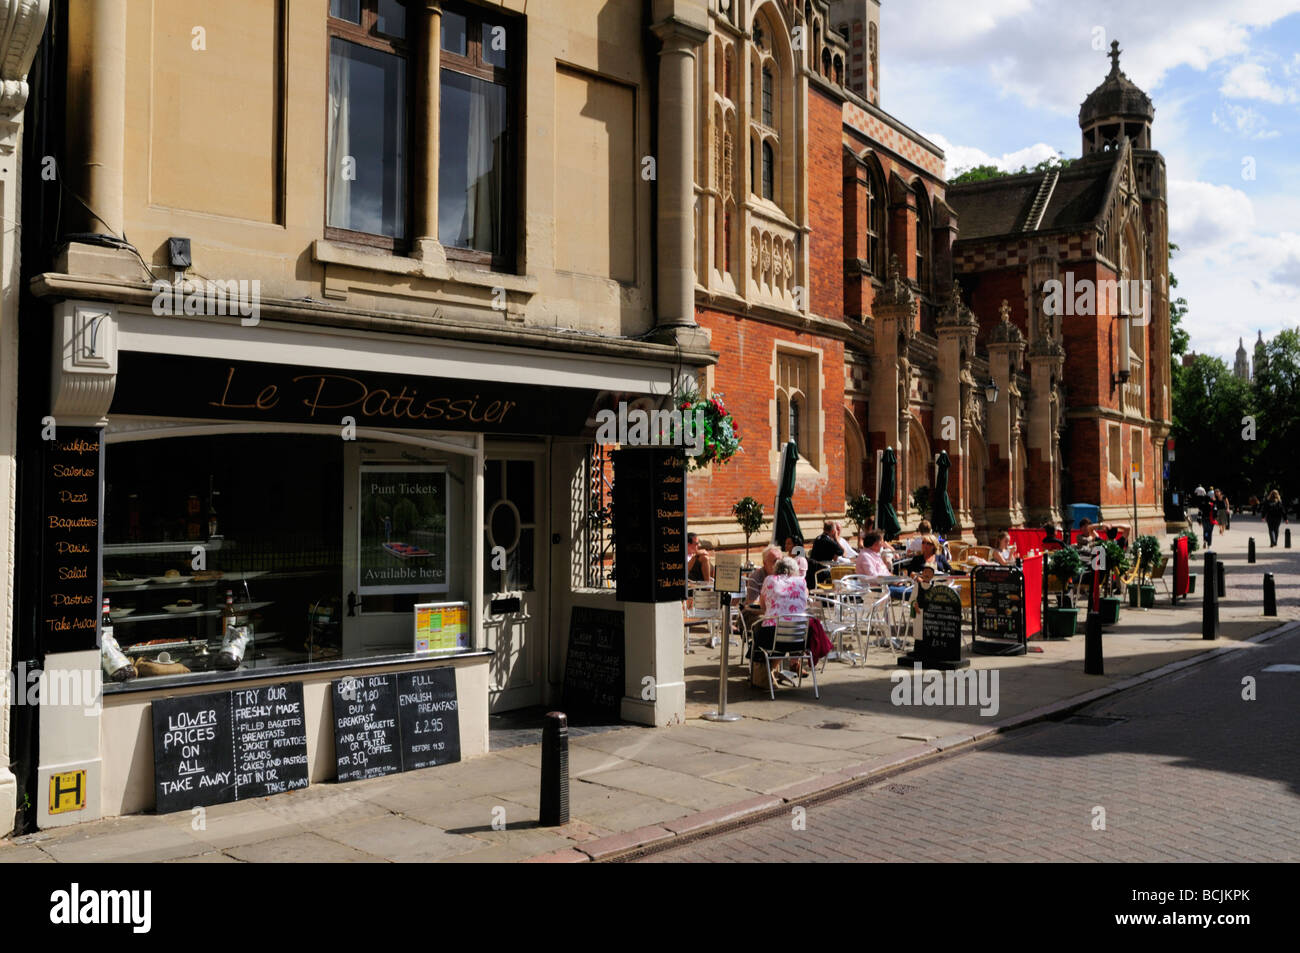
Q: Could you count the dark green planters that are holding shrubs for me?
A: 4